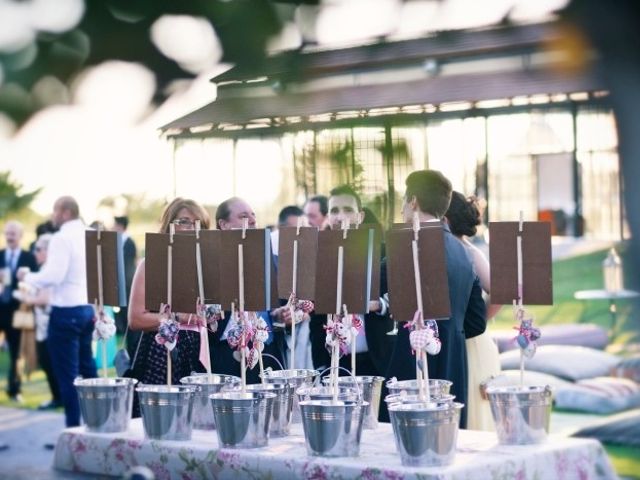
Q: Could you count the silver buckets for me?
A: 13